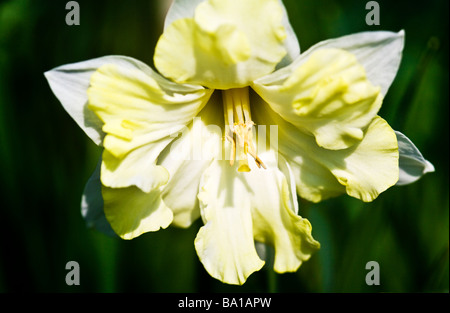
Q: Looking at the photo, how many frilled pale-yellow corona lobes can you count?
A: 6